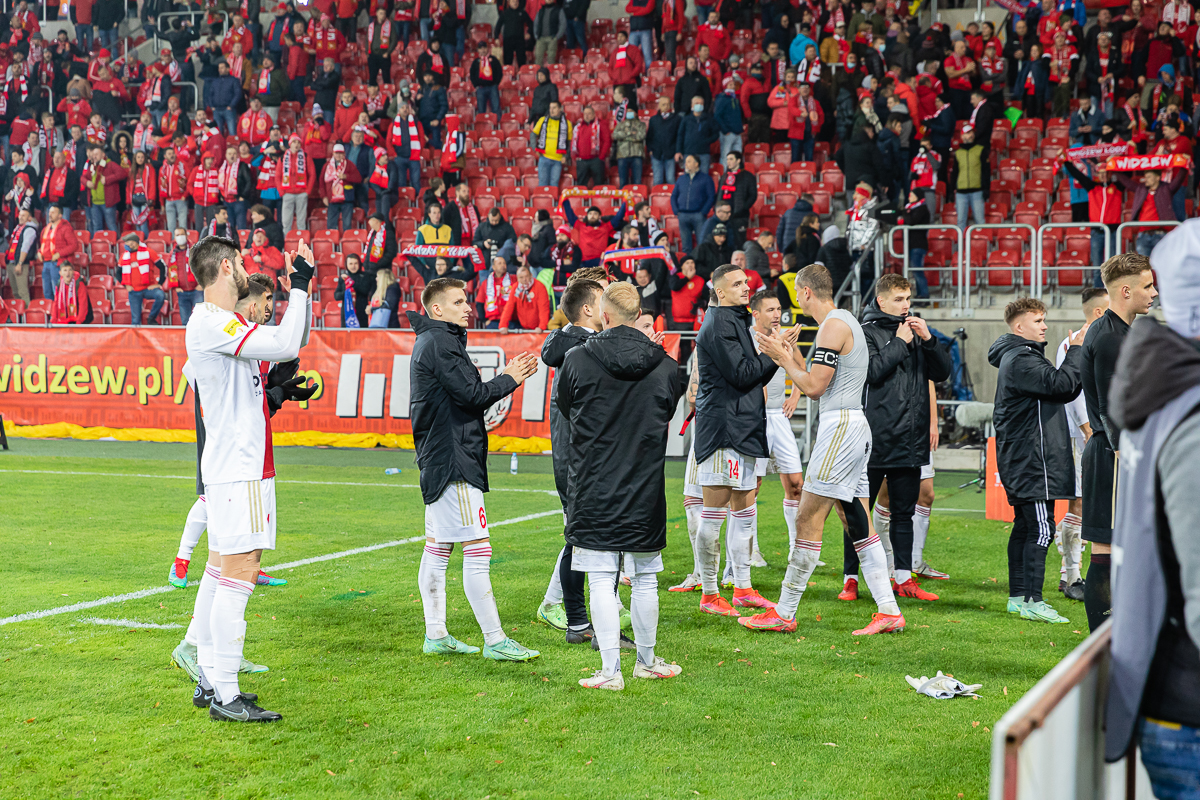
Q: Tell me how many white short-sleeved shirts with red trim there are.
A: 1